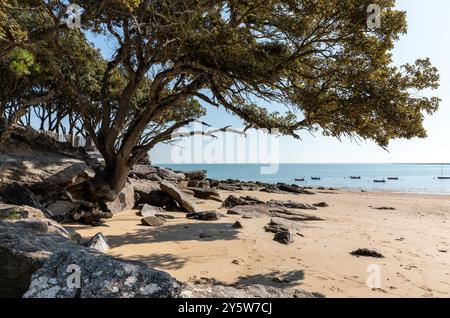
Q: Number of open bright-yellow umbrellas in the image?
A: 0